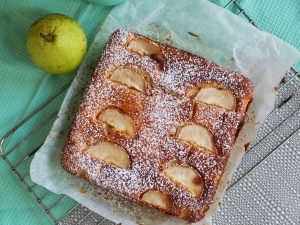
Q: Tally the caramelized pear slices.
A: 8